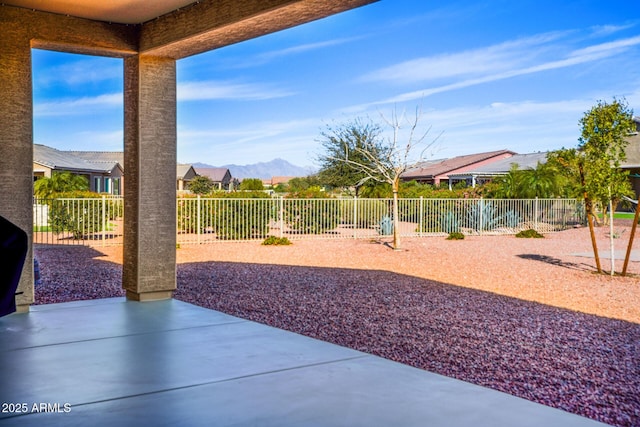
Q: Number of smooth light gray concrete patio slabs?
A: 3